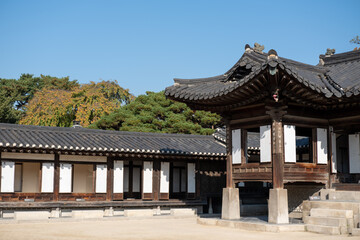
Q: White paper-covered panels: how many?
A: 14